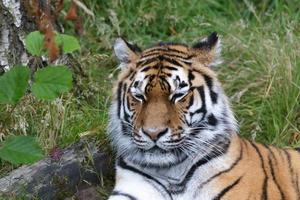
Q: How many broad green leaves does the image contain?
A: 5